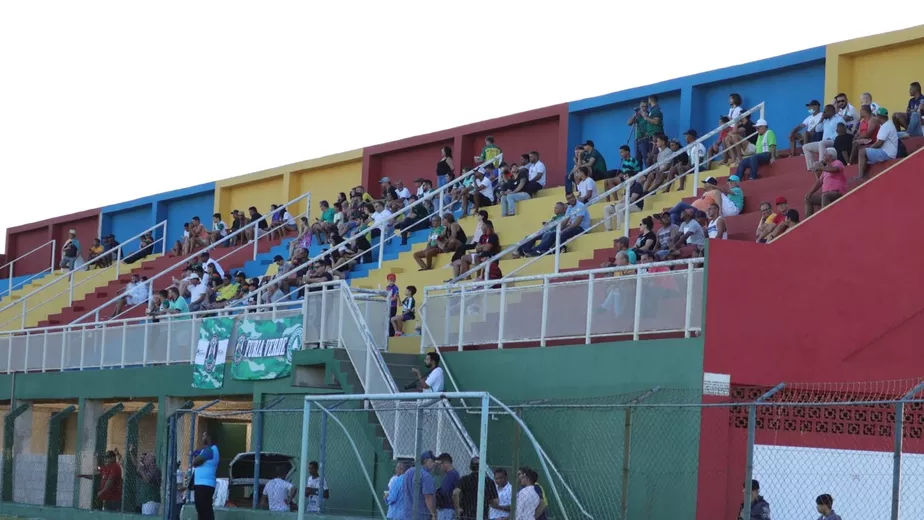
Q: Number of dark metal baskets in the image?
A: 0